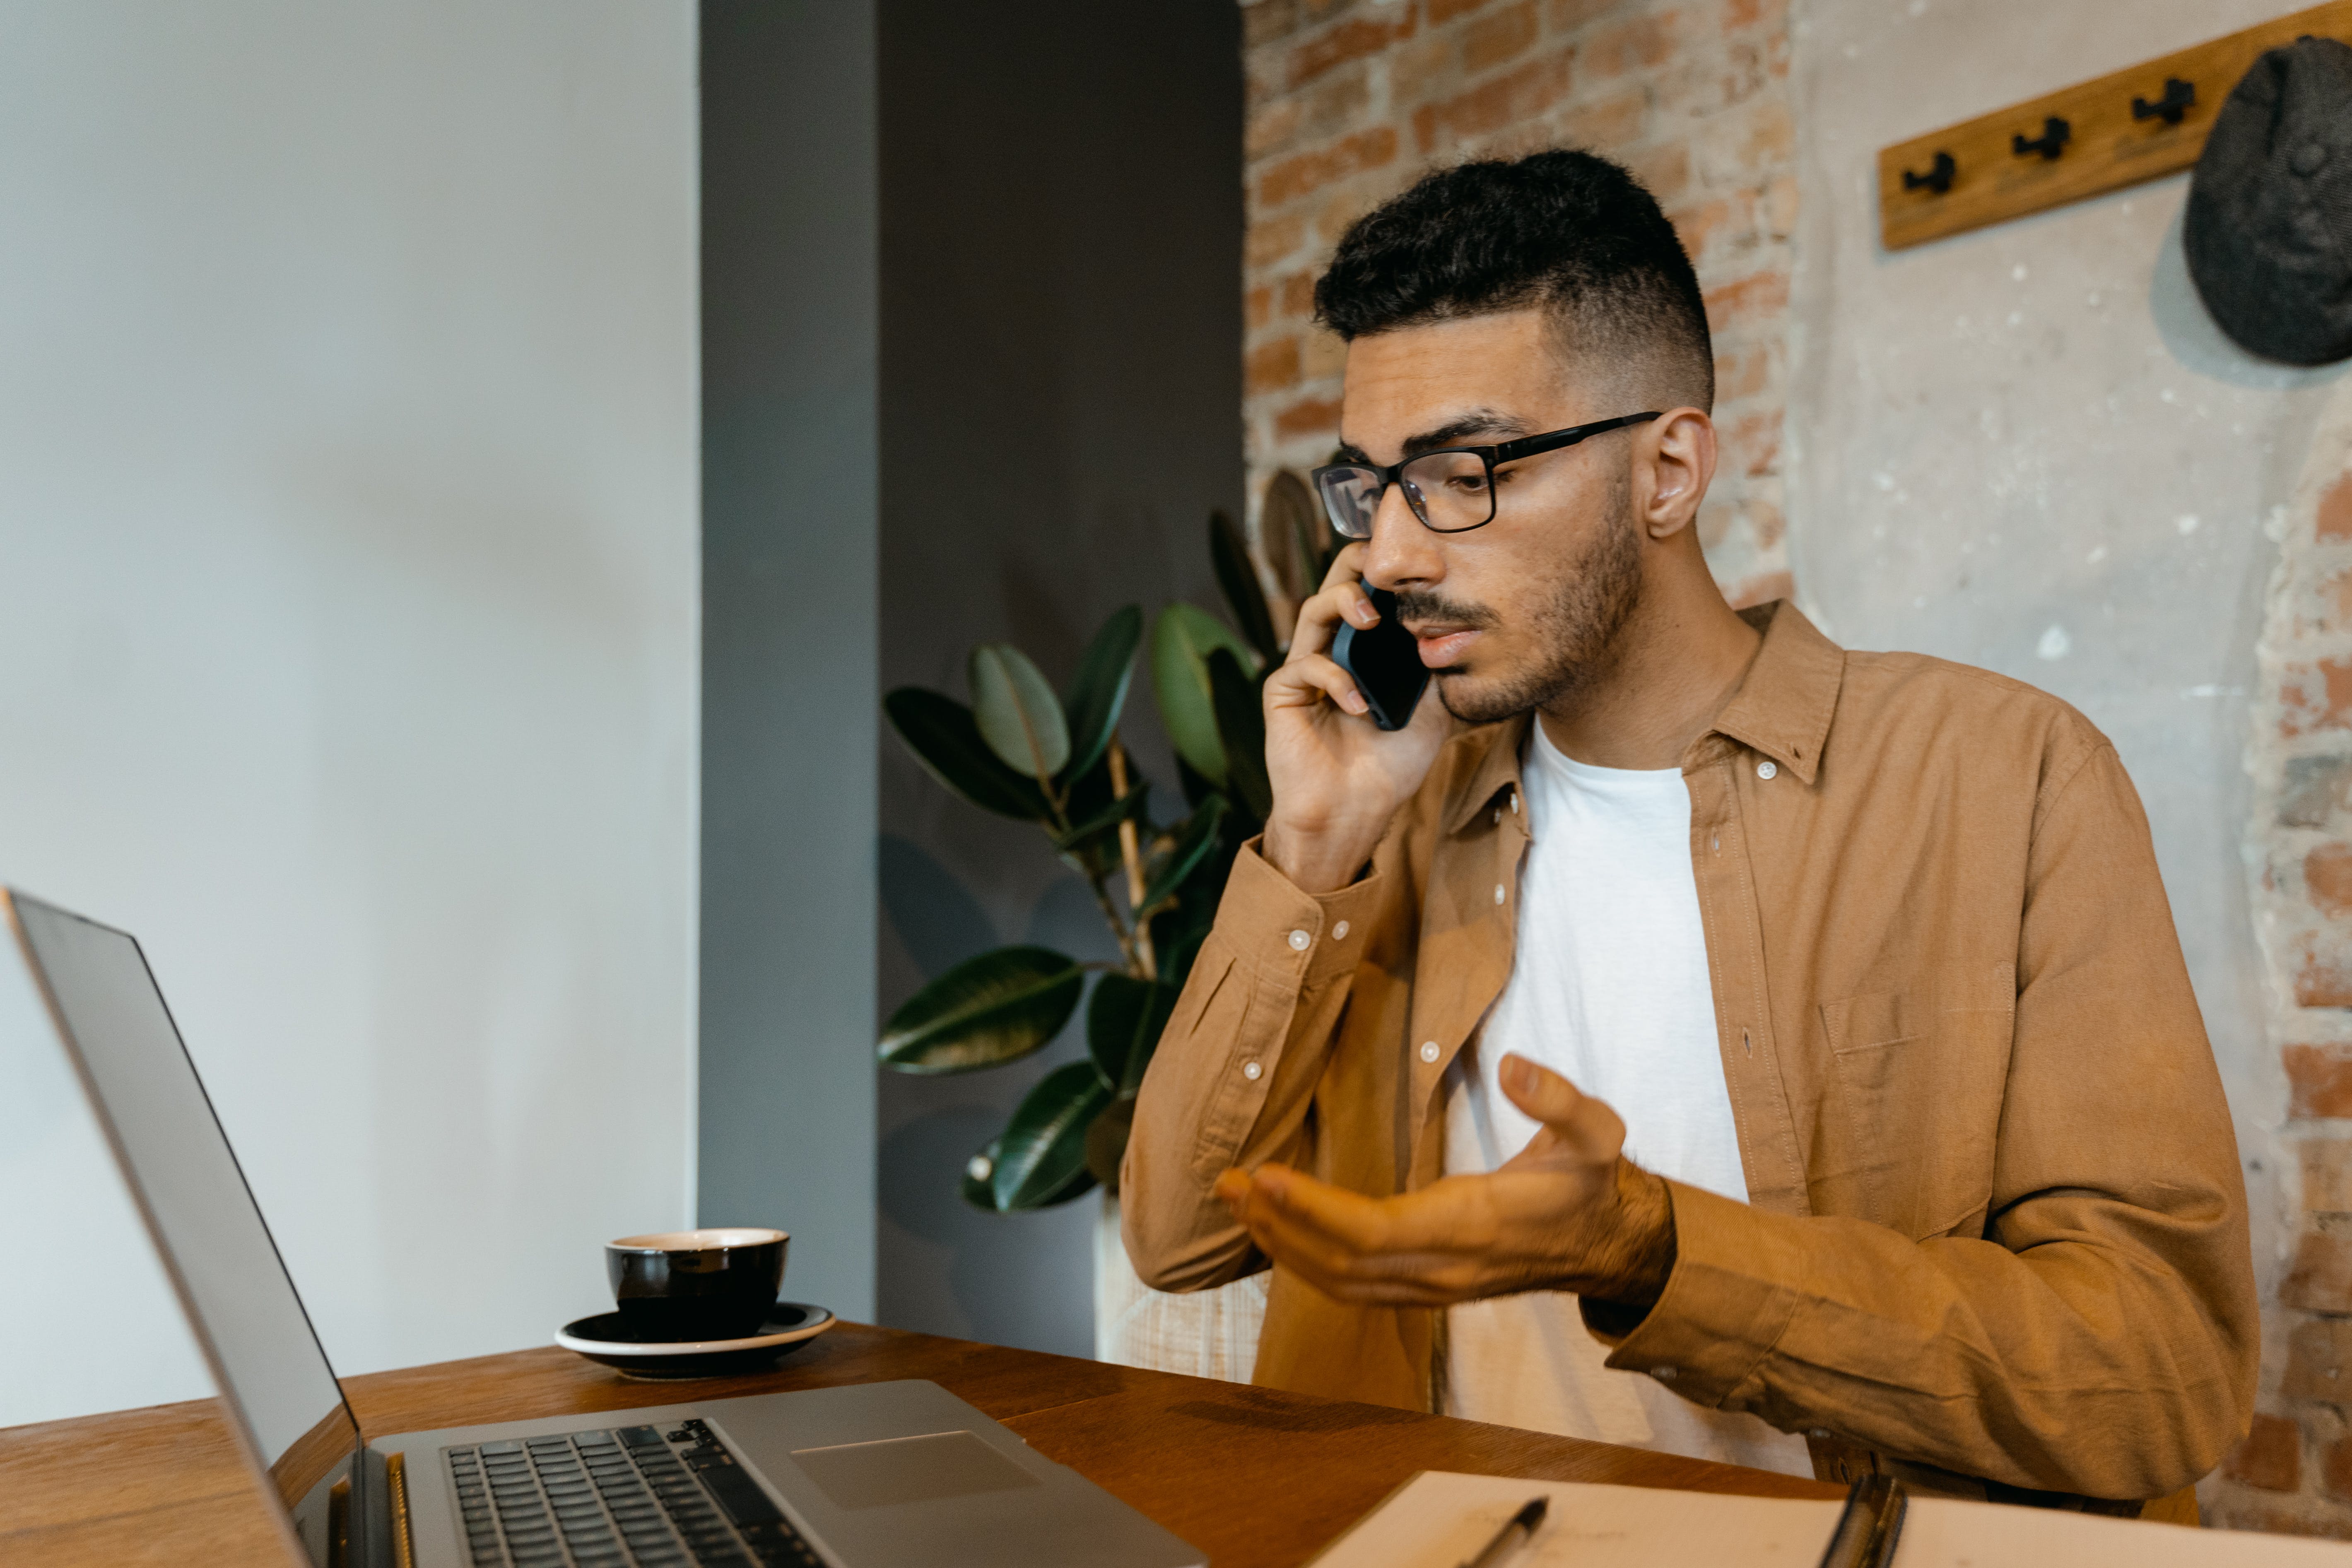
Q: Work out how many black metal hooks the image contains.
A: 3